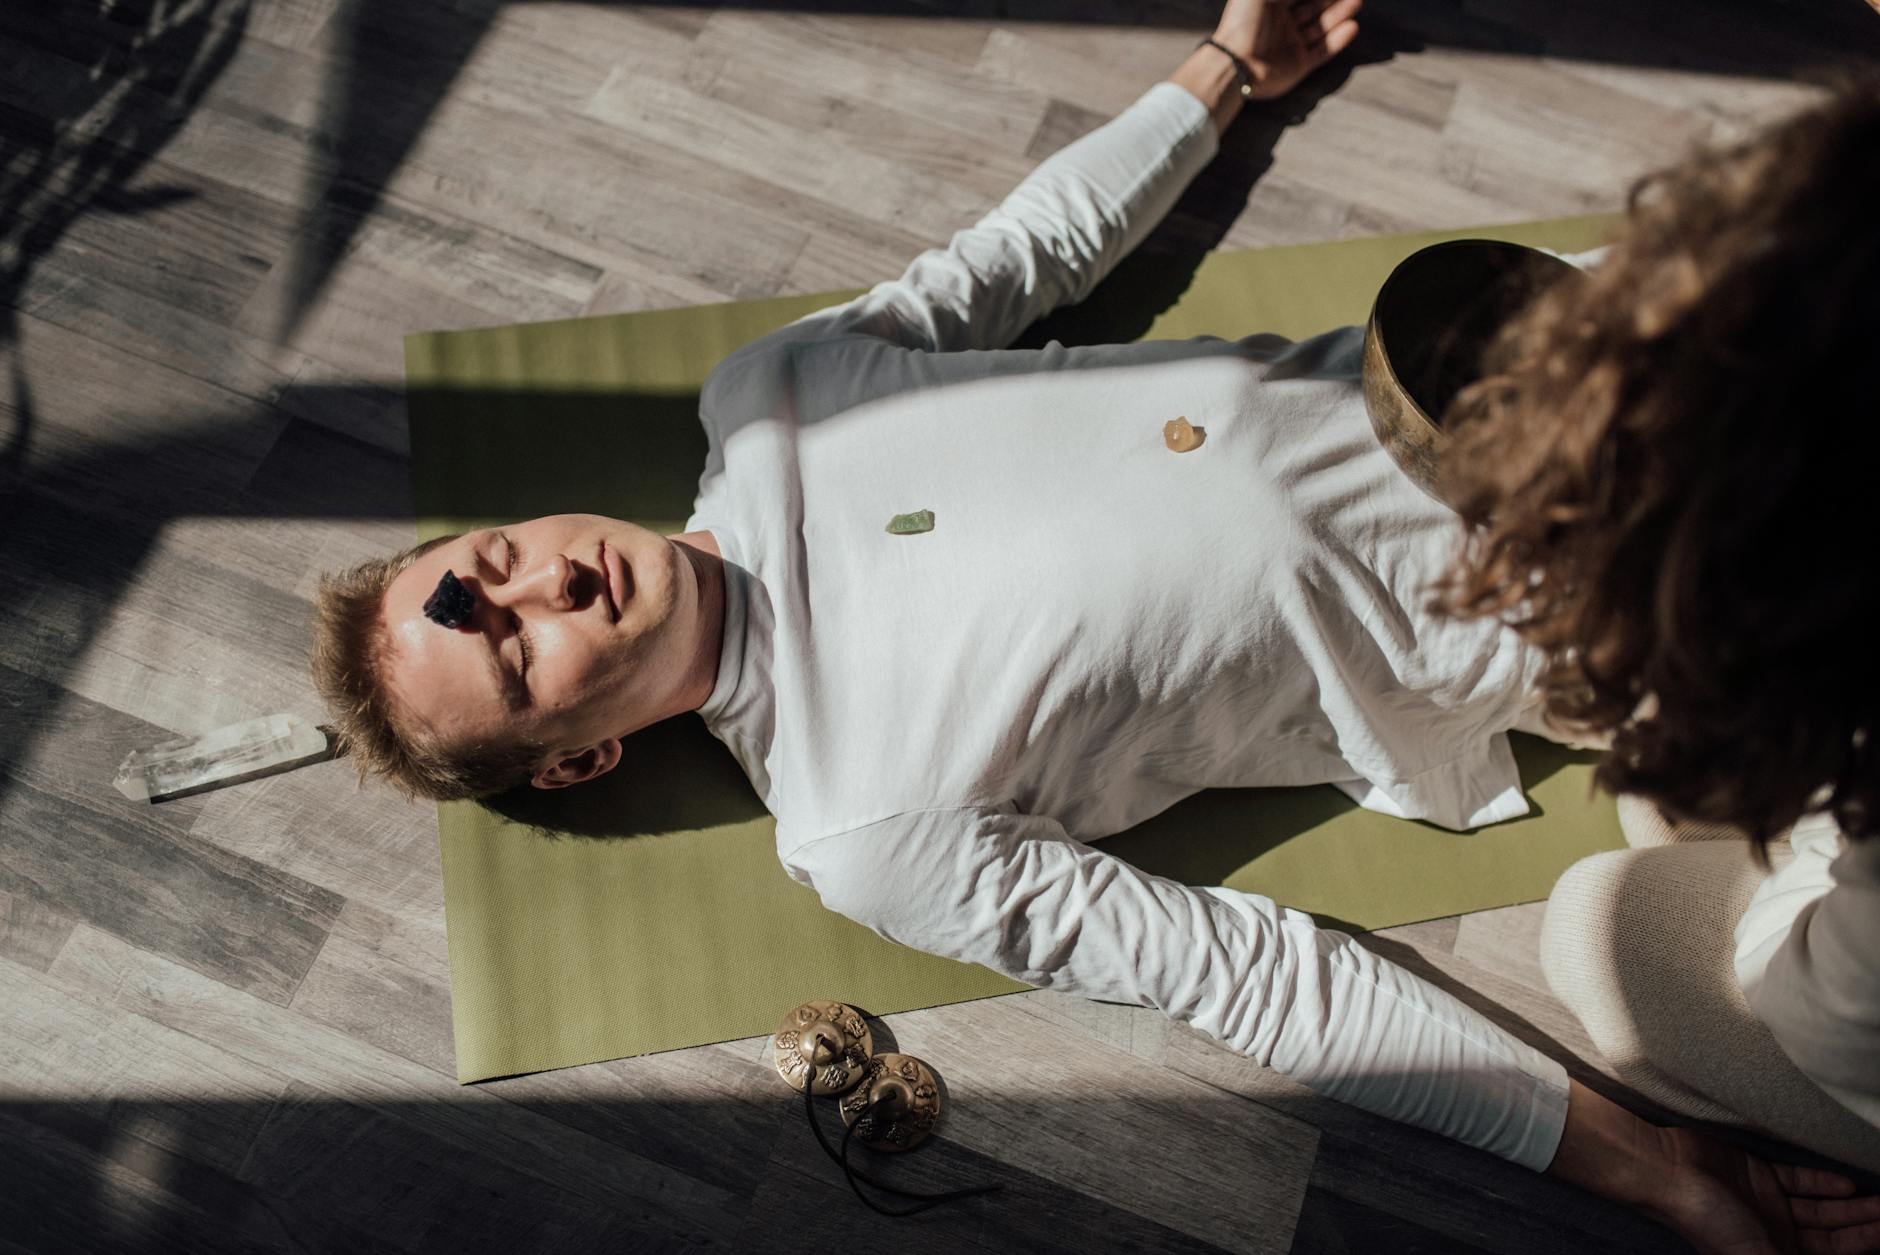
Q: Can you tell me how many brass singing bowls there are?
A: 1